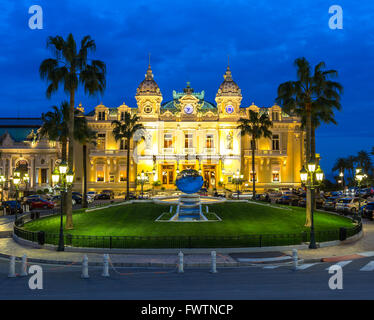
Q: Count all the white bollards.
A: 7